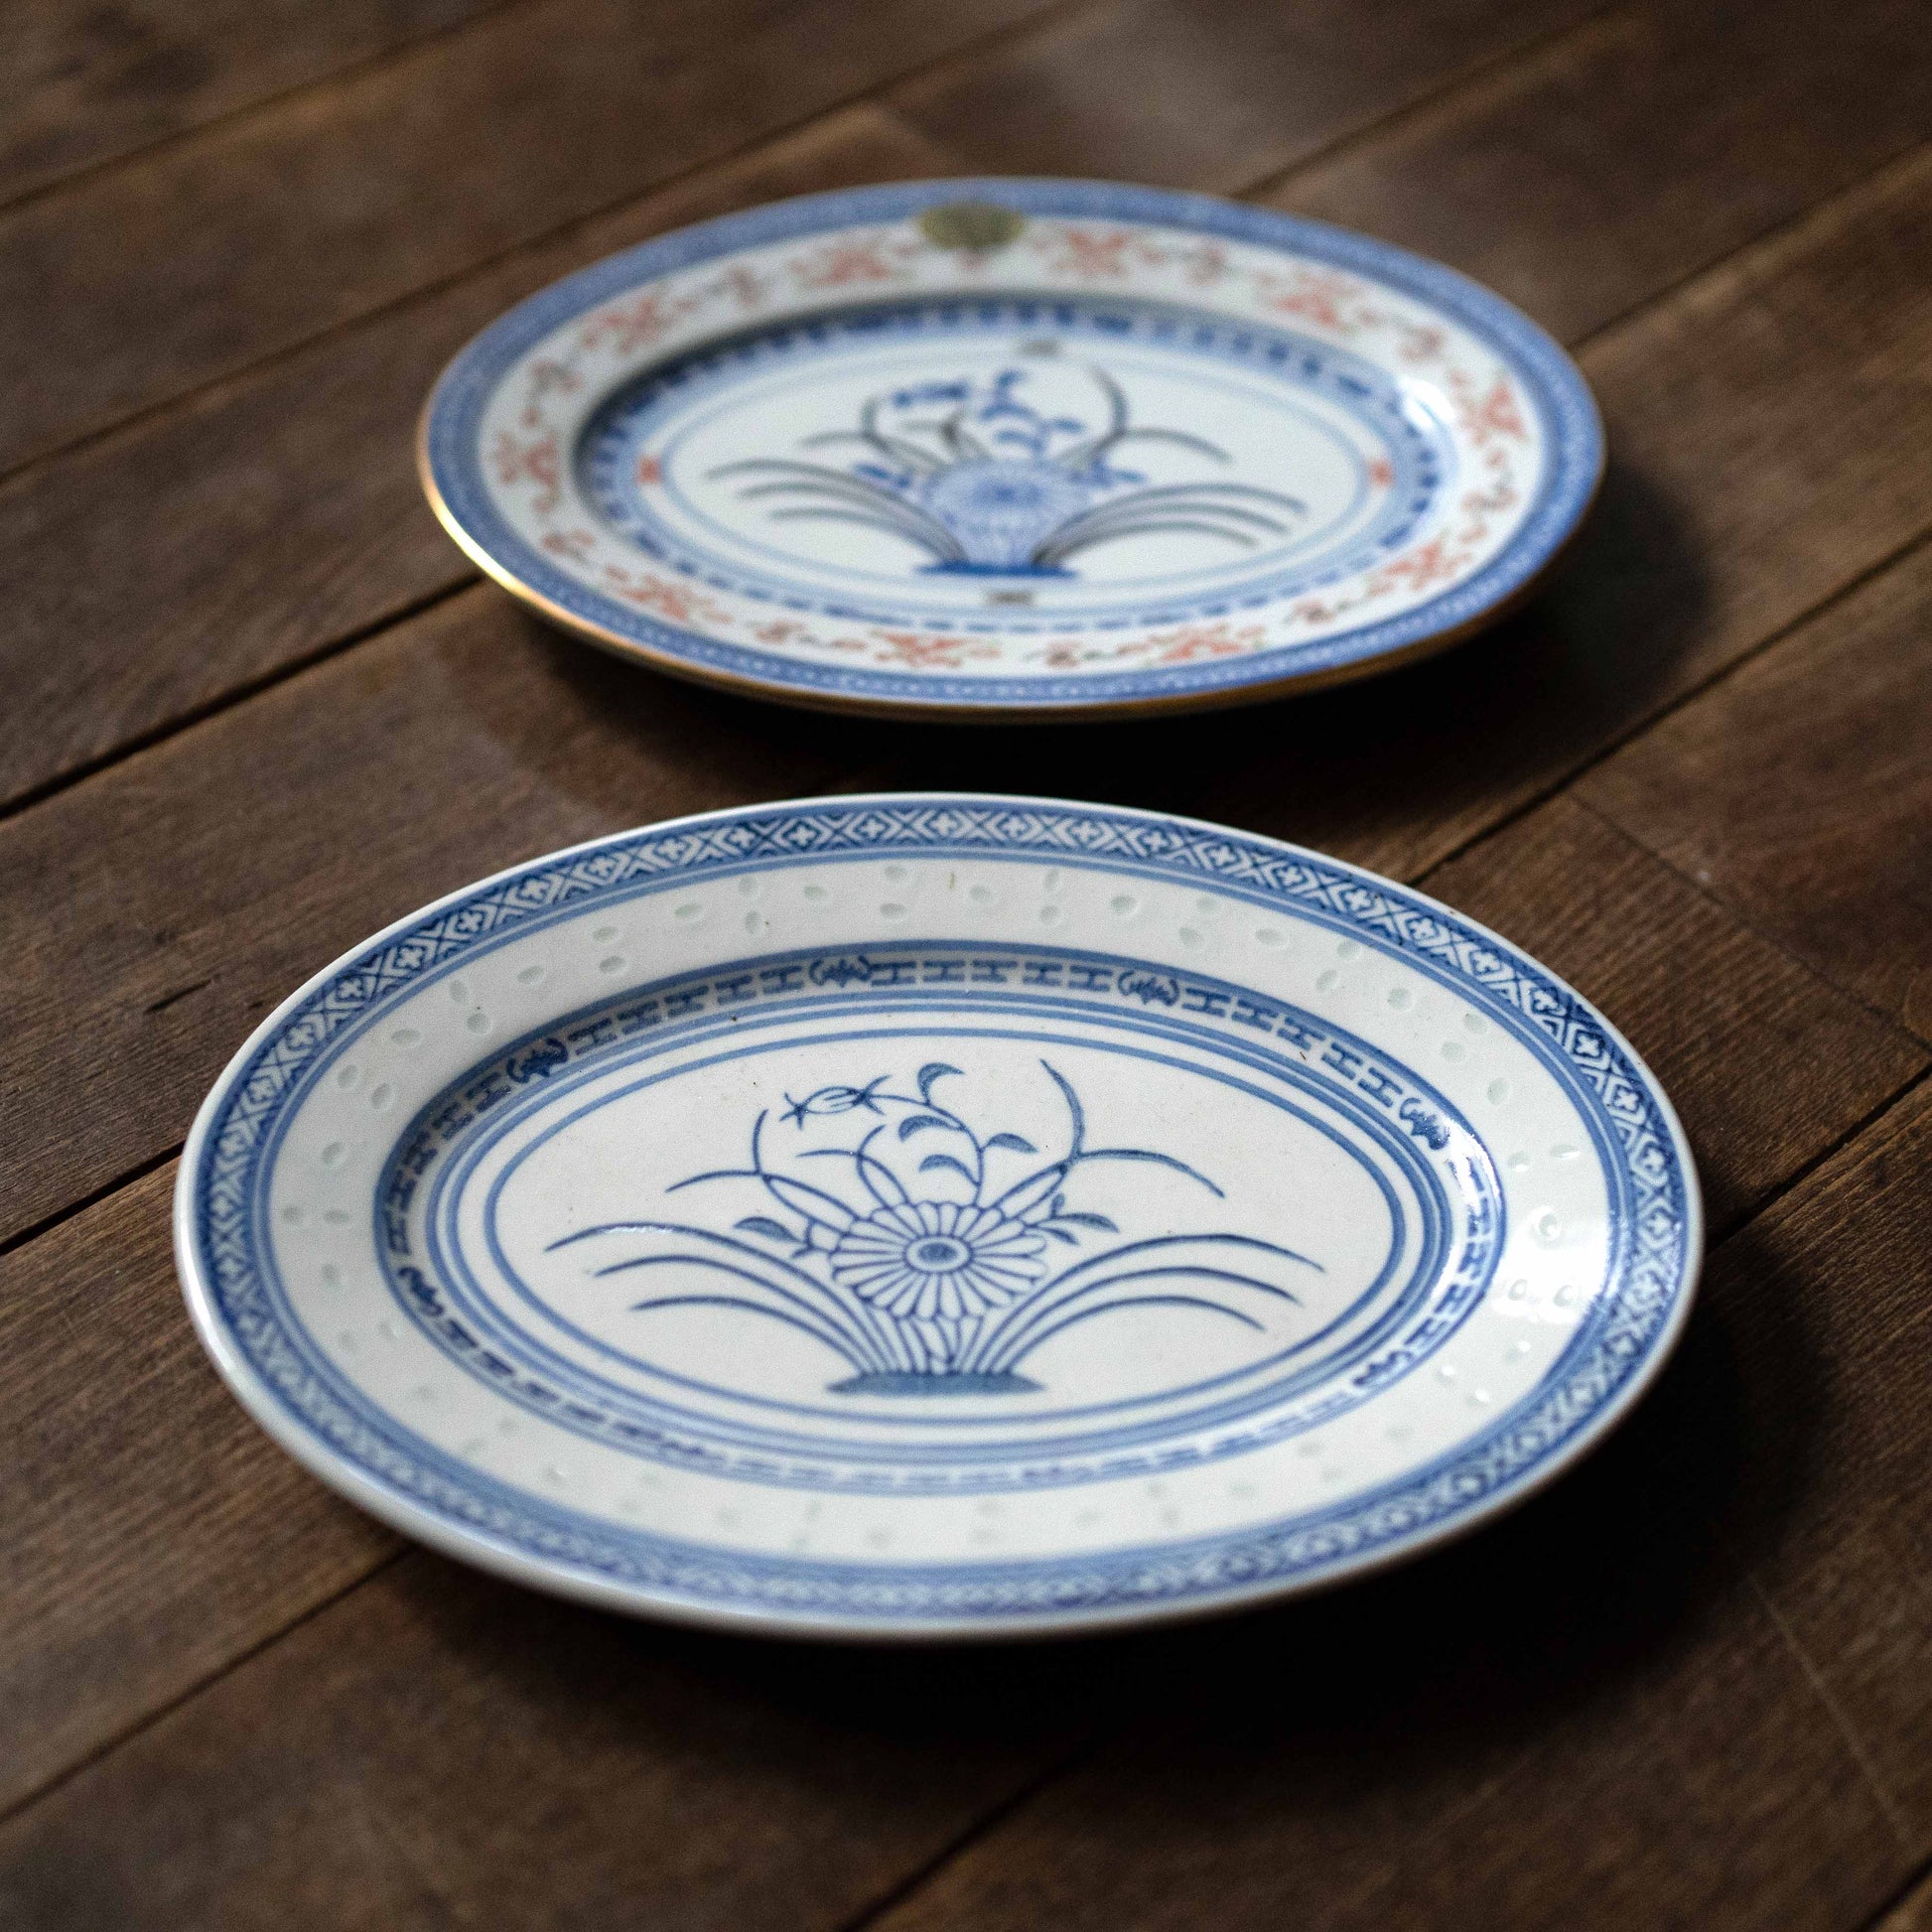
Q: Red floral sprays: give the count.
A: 10